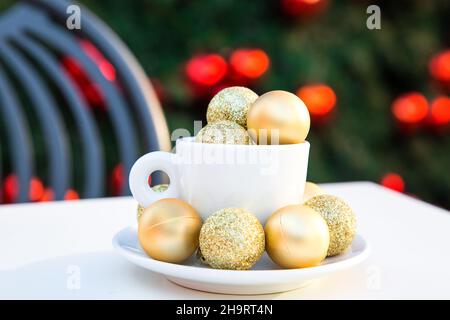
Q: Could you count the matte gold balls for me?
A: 4